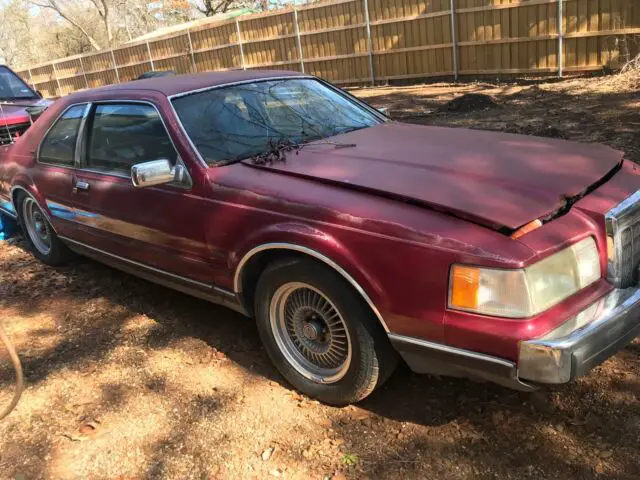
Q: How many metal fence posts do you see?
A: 11